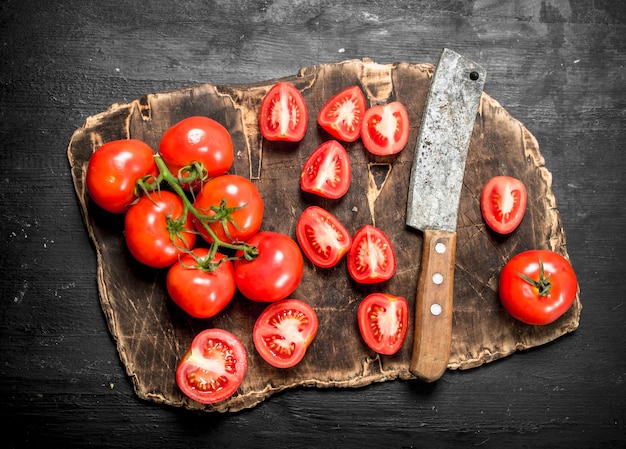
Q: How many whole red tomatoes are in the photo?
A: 7